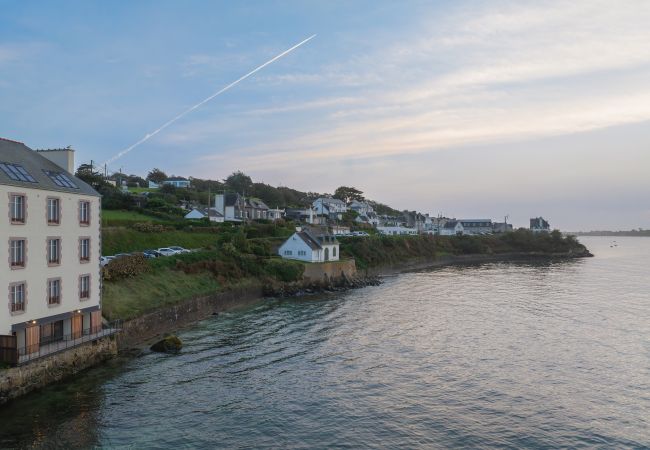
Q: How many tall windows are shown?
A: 9